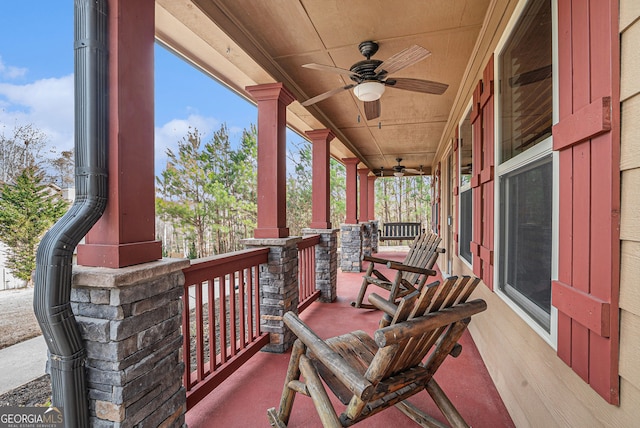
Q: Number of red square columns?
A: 6